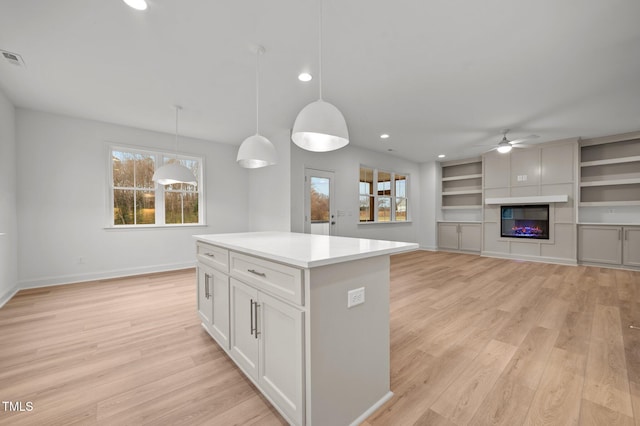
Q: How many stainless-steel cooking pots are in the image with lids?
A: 0